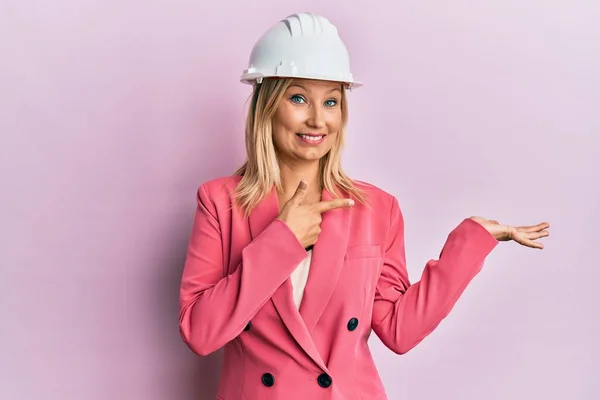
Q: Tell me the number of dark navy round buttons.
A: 4